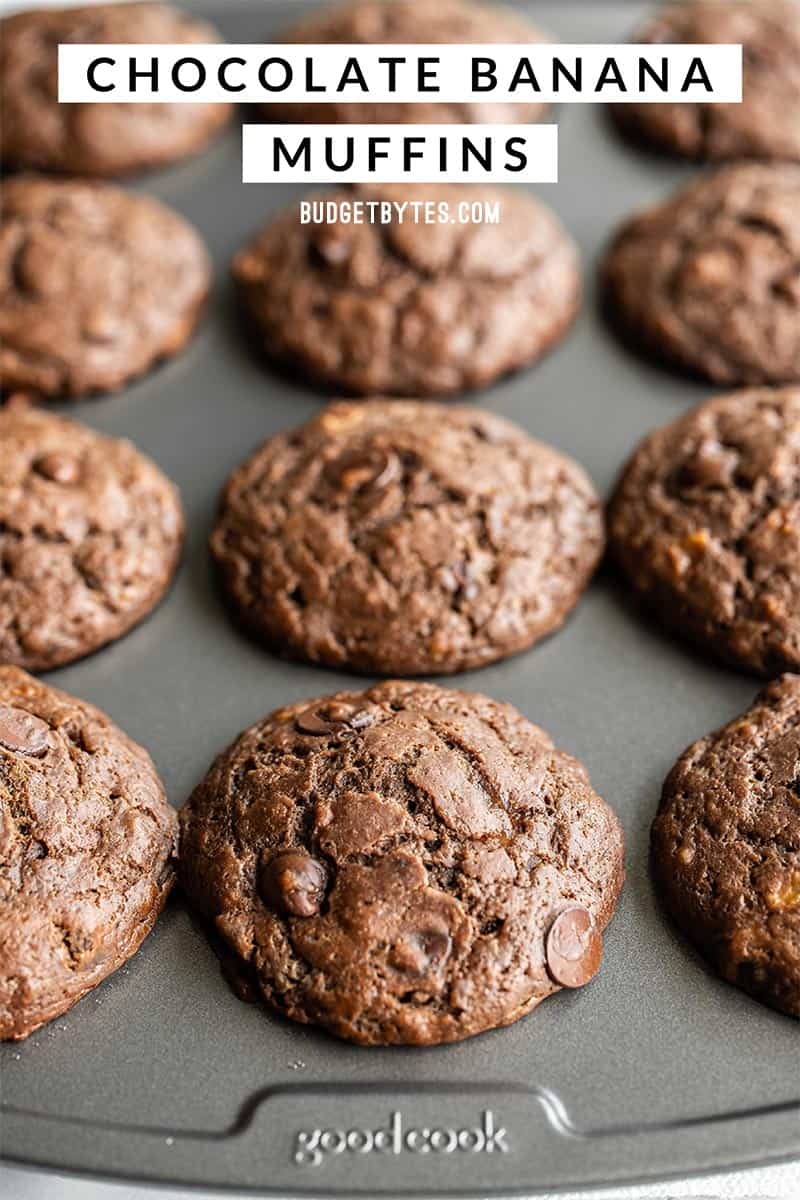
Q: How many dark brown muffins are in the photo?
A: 12